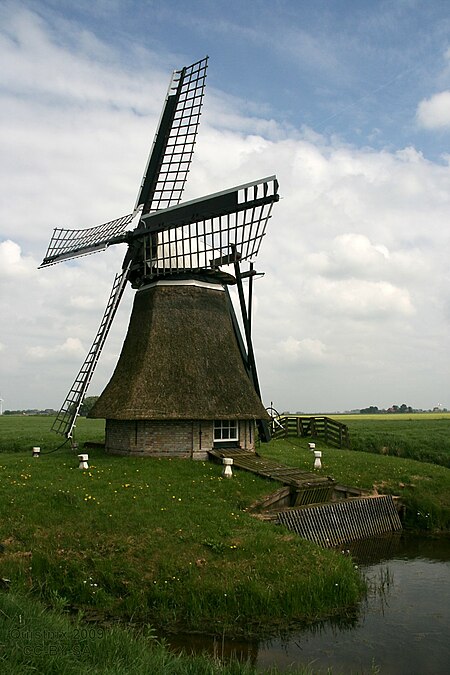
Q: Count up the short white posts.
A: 5